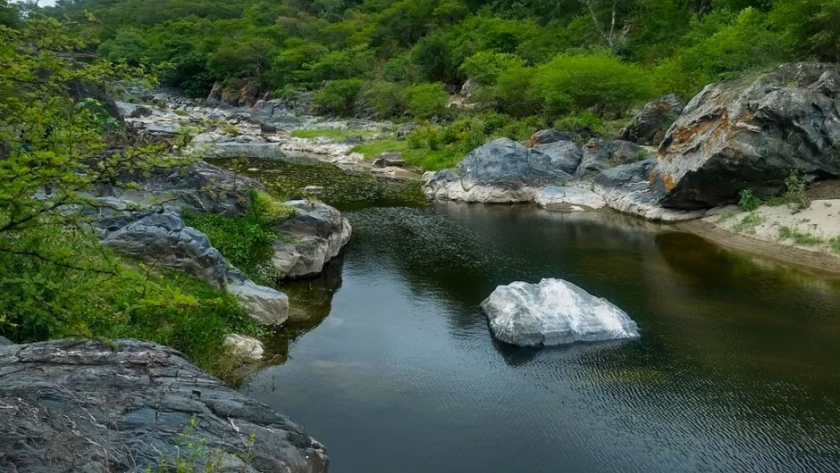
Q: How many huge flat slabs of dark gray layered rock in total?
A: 1